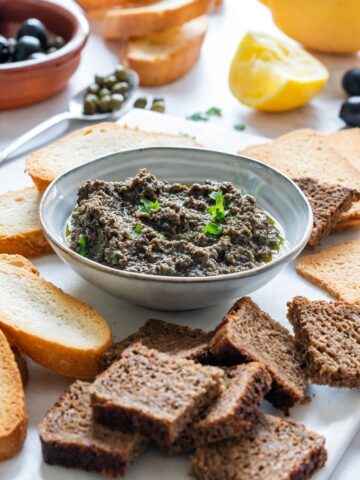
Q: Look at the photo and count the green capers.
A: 11